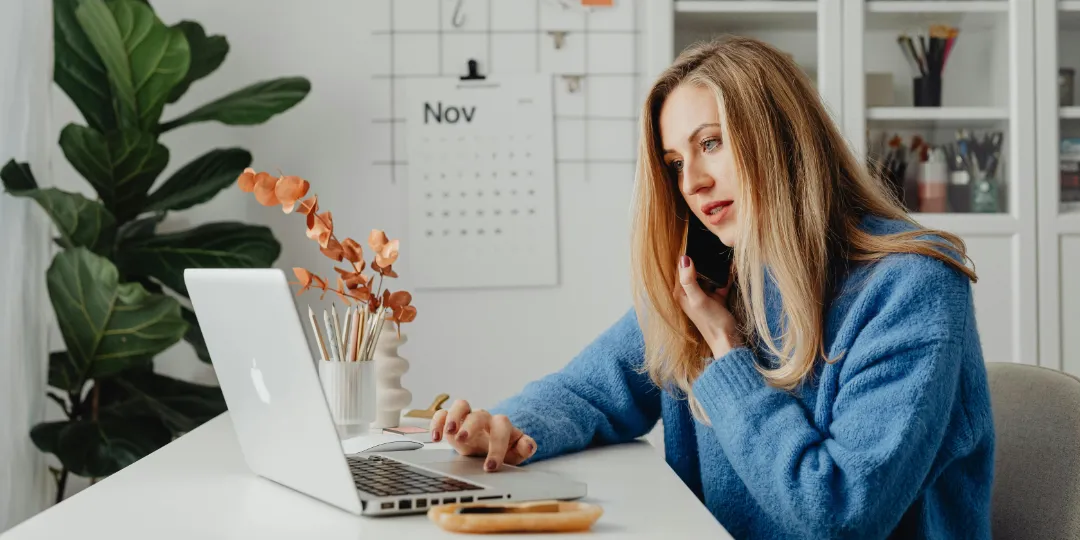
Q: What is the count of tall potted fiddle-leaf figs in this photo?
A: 1